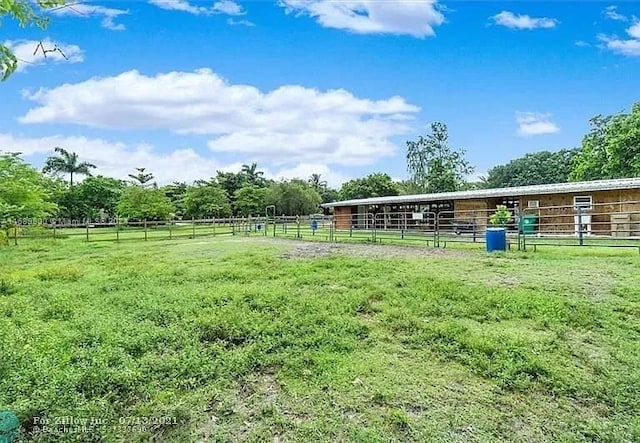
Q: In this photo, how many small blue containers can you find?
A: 2